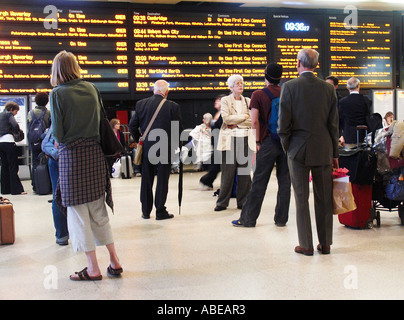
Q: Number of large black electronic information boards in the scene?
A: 4